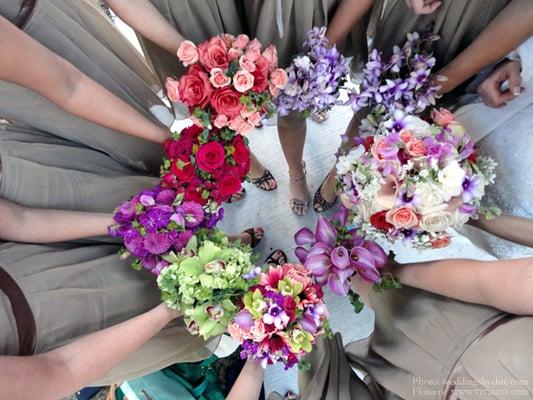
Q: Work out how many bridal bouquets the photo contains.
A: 9